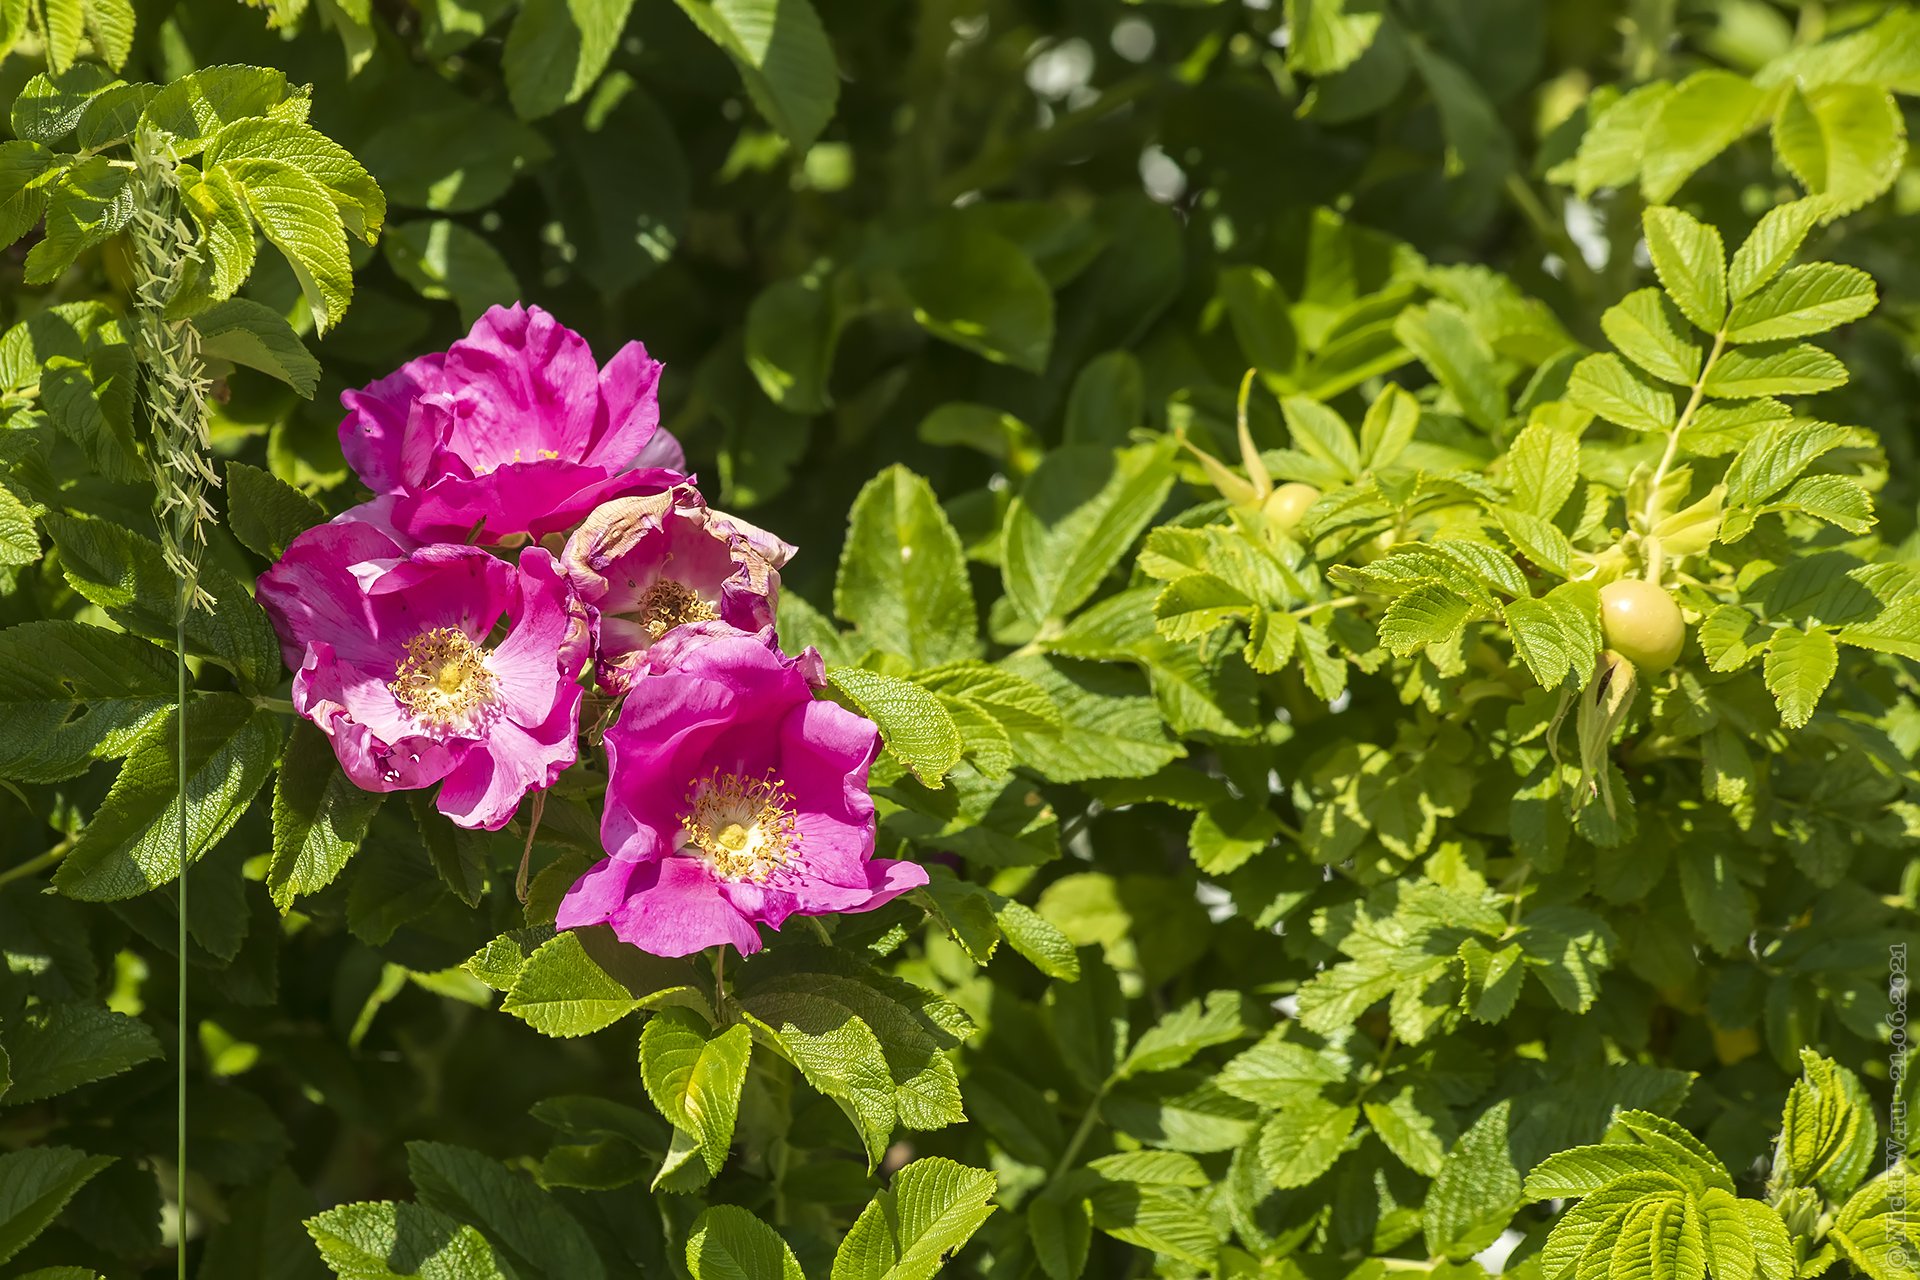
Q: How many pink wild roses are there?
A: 4